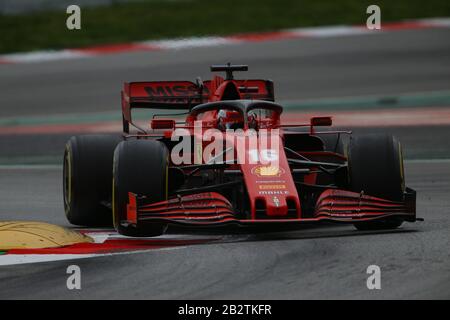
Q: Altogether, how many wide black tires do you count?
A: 3